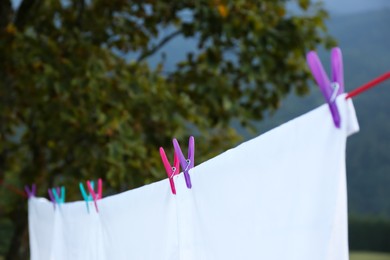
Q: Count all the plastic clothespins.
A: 8